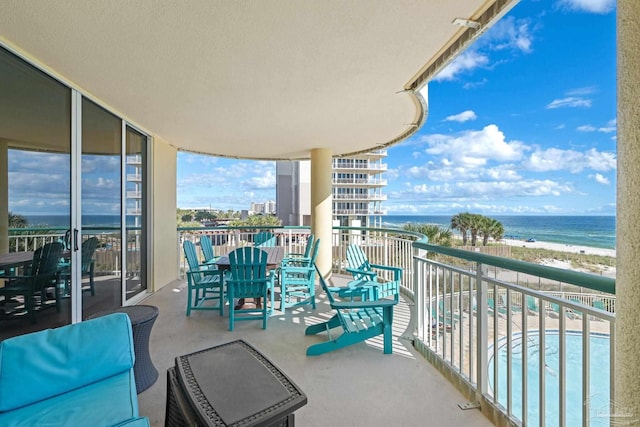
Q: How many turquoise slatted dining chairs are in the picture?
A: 6